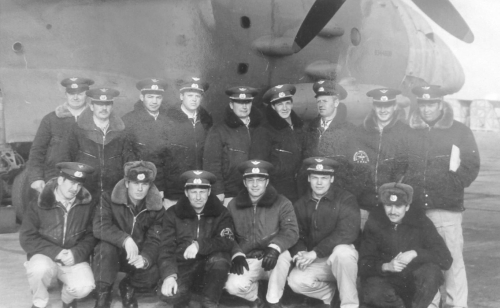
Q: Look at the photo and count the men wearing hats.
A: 15